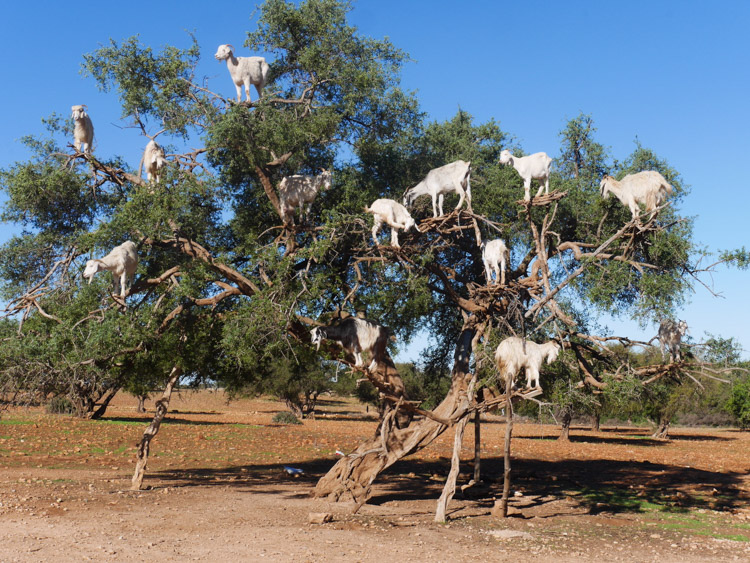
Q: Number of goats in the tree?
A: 13